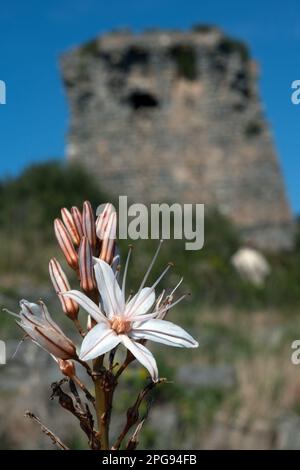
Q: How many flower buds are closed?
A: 8